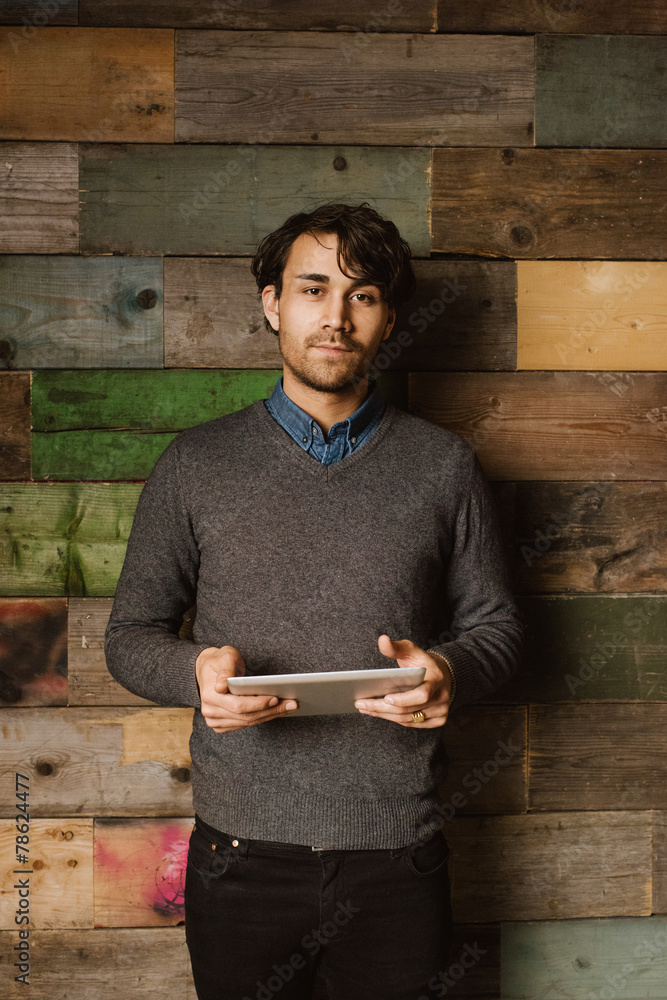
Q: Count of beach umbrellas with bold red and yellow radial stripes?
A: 0